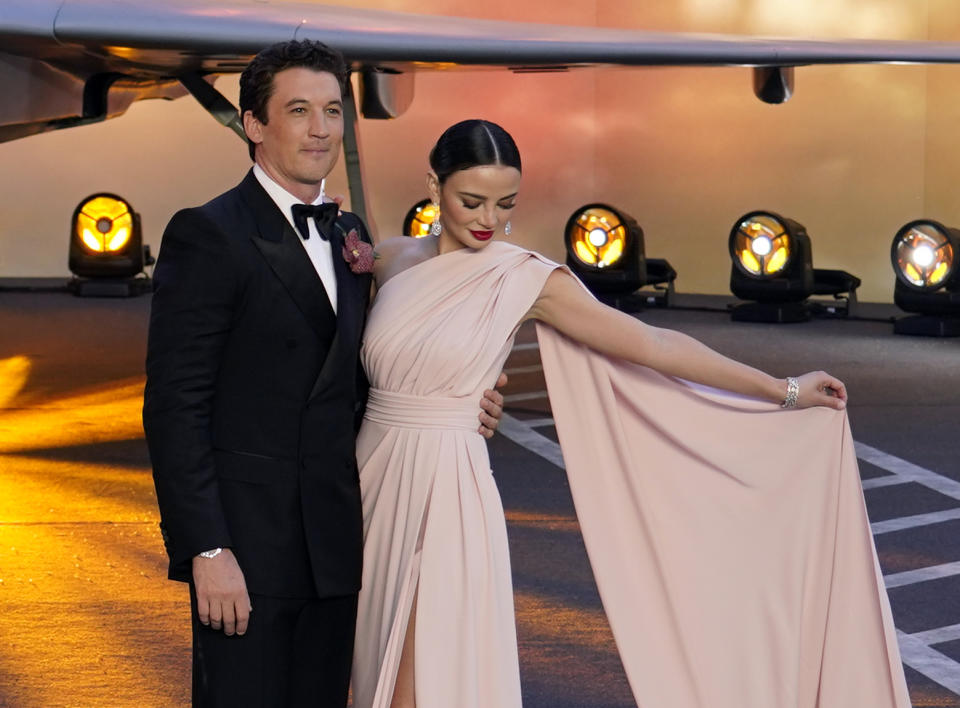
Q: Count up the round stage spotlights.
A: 5